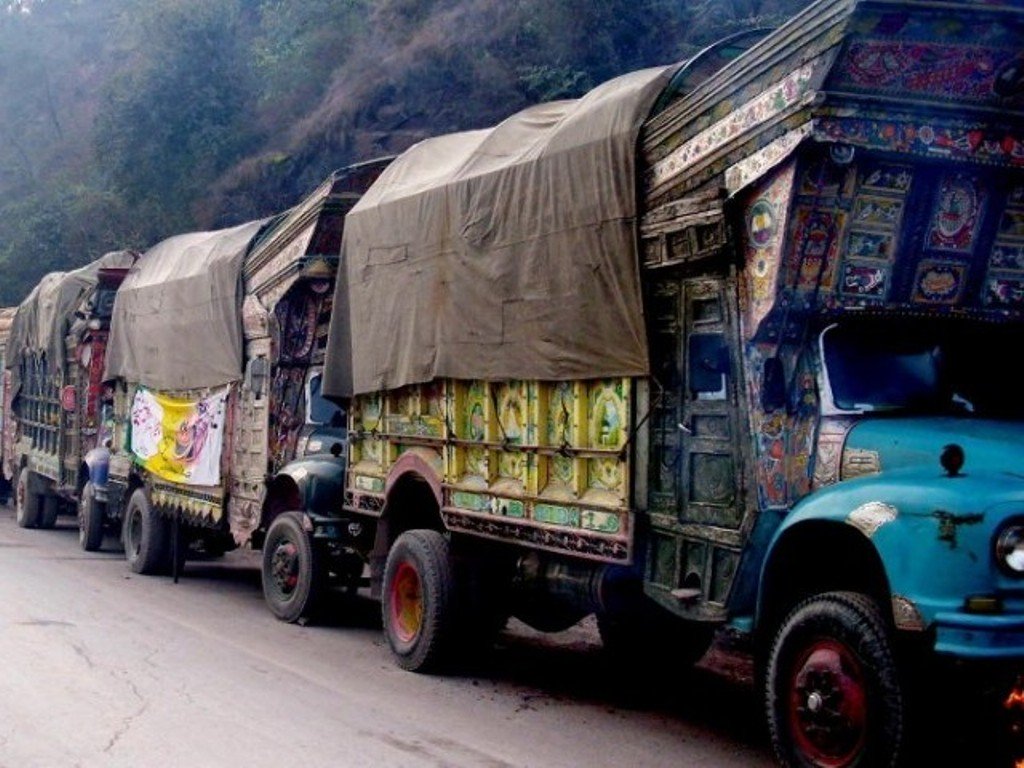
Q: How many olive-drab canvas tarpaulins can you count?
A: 3